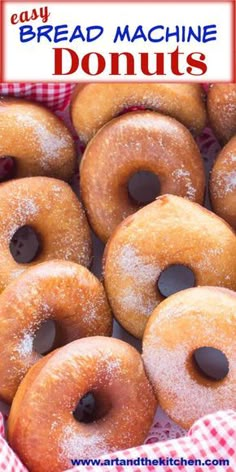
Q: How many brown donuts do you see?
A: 10